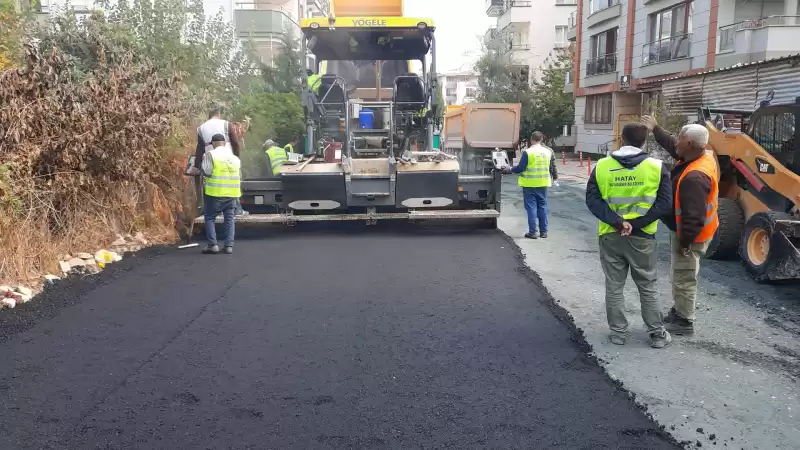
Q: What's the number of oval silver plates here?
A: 2